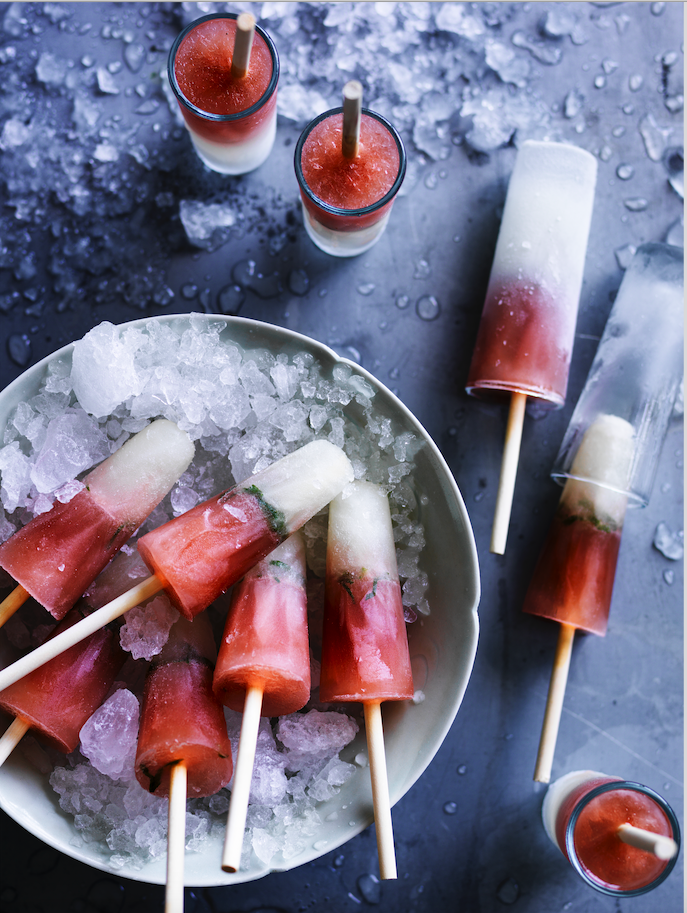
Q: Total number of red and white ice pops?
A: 11